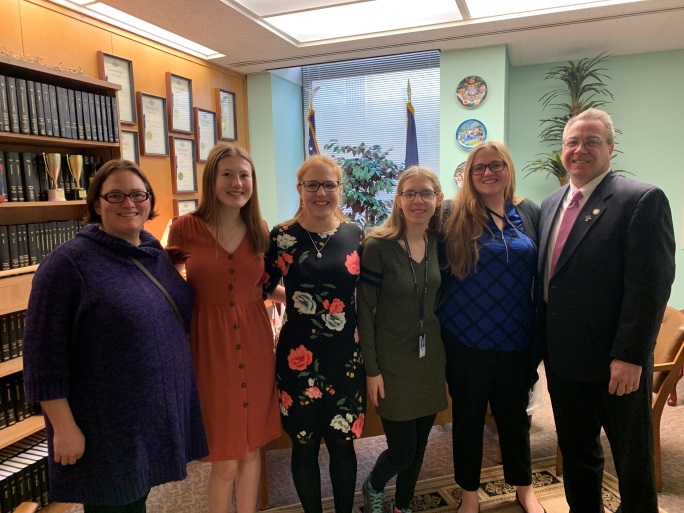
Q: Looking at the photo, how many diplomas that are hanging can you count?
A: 8